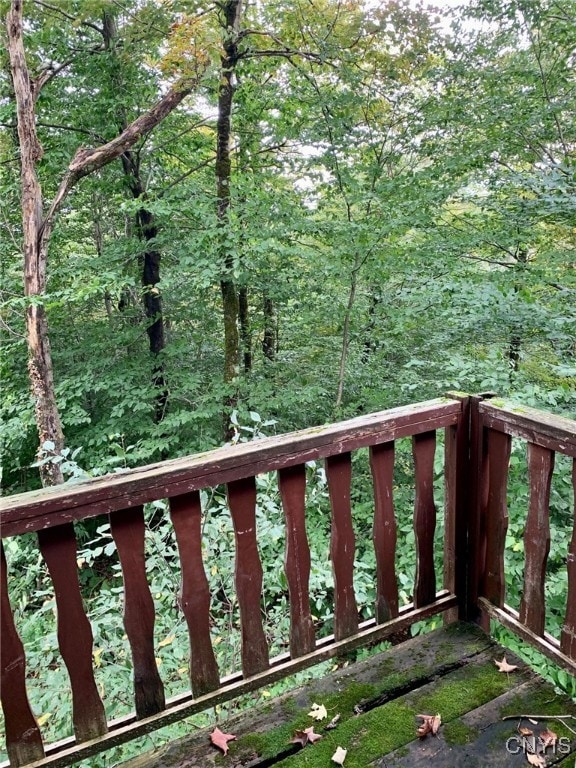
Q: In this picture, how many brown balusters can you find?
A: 12